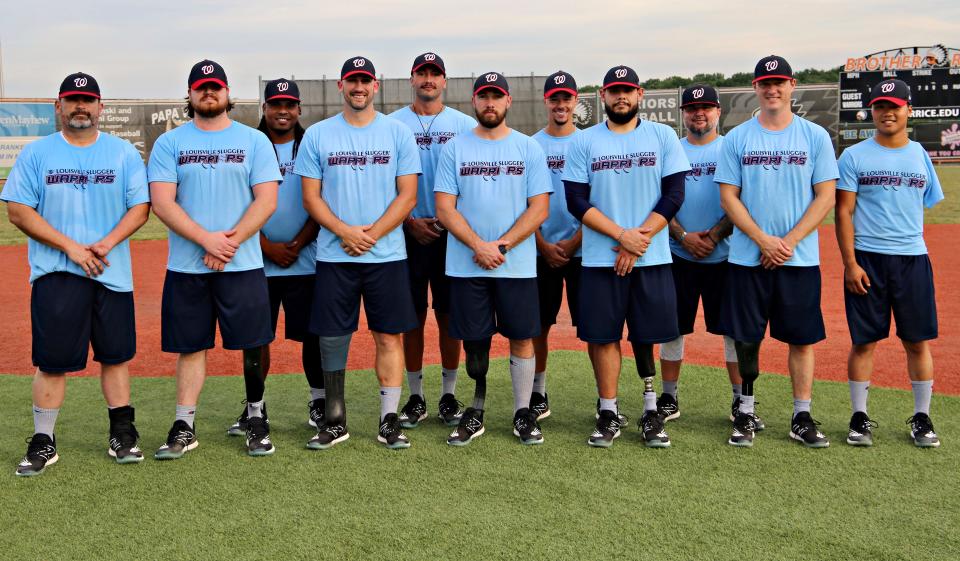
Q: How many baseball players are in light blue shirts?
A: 11